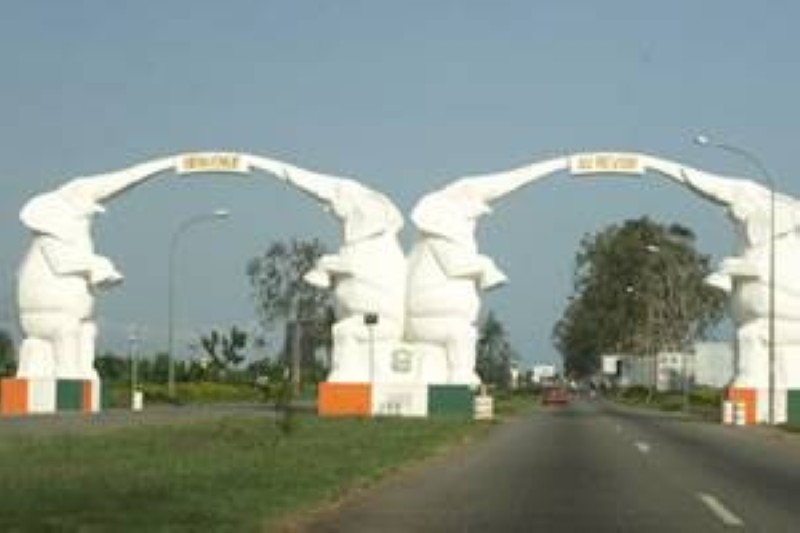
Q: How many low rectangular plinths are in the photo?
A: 3